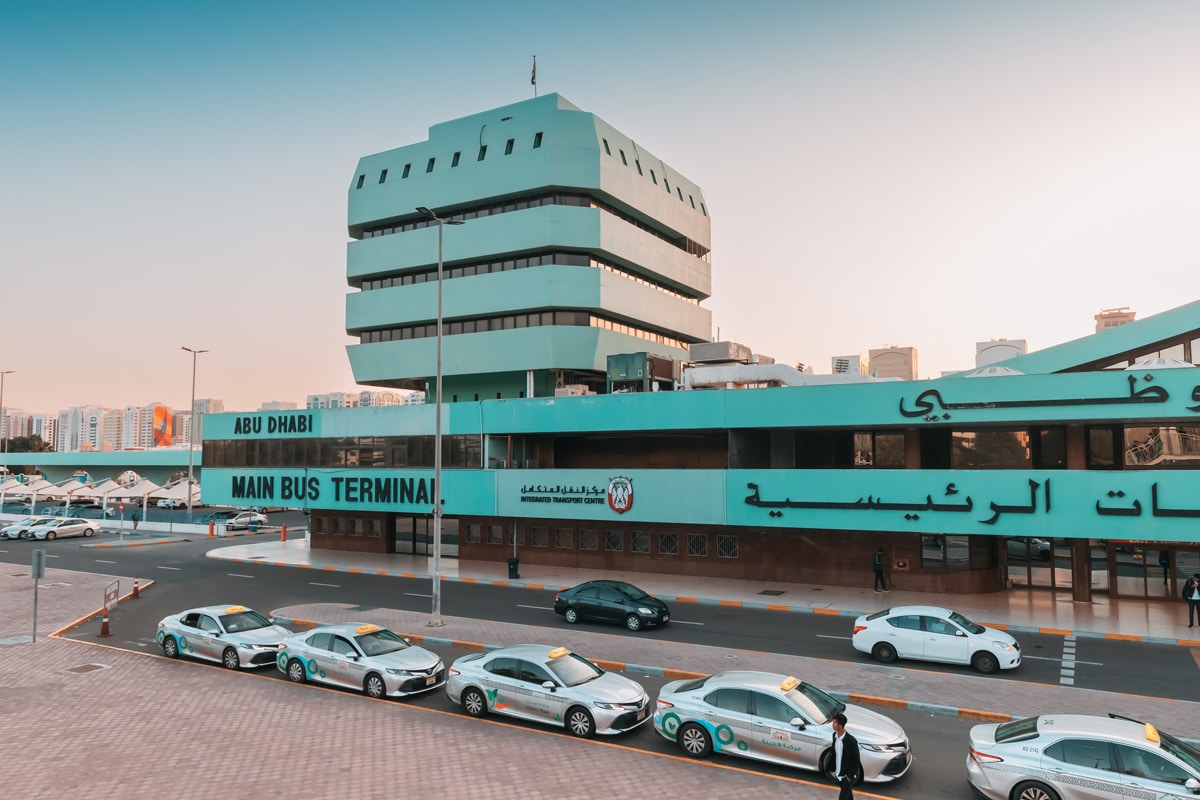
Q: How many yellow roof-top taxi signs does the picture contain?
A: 7